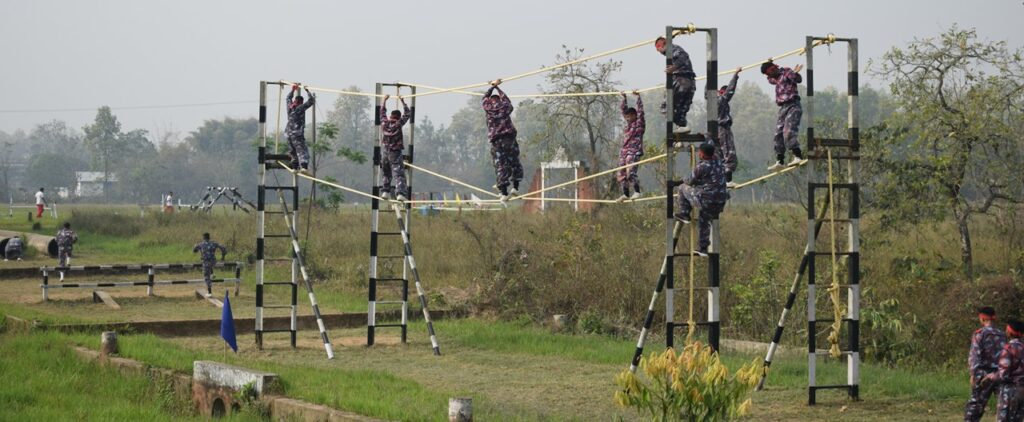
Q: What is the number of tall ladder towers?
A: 4